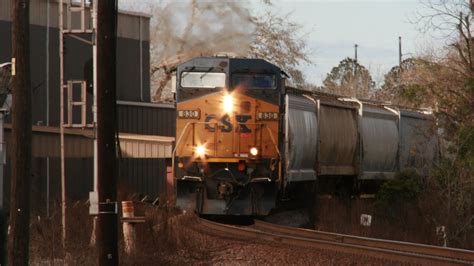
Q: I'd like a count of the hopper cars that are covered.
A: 4